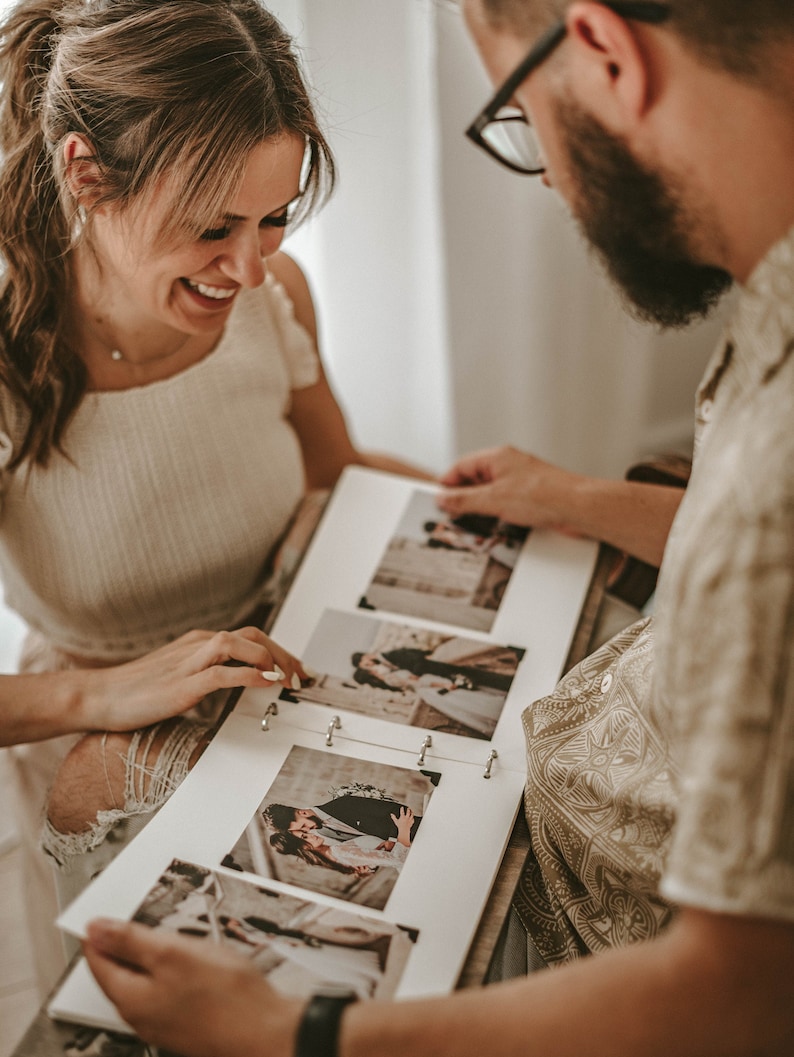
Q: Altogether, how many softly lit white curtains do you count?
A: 1